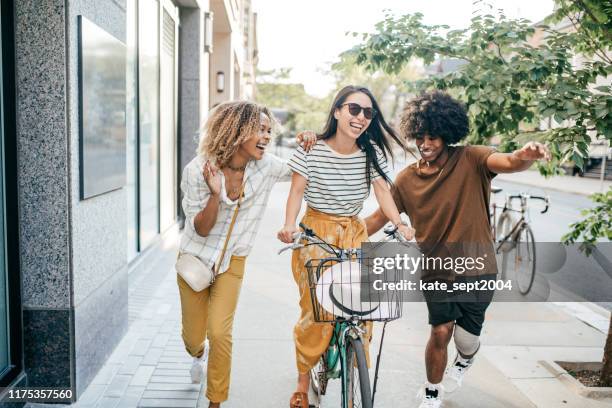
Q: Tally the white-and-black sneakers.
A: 2